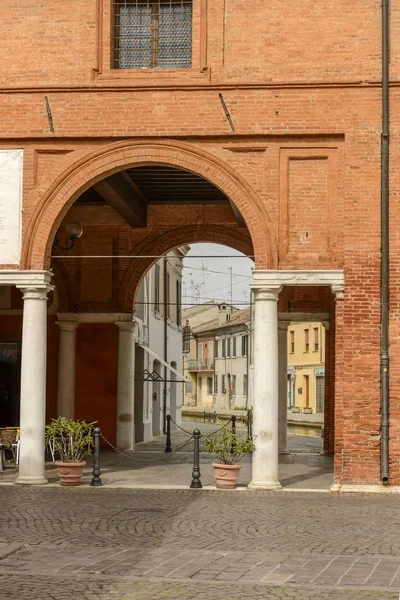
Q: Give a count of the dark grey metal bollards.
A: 4